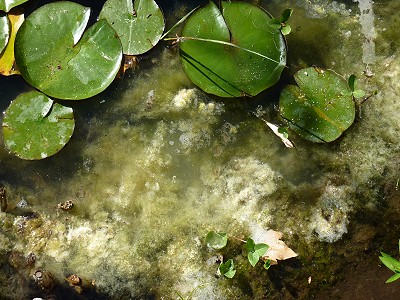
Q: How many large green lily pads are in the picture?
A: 5